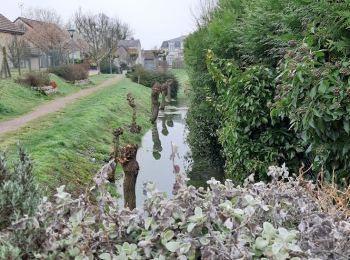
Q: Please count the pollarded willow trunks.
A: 6